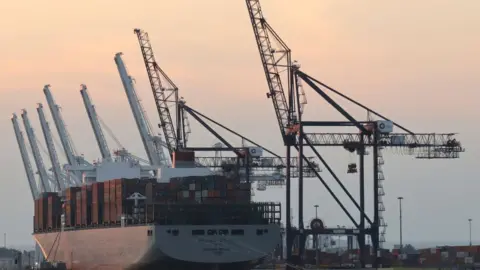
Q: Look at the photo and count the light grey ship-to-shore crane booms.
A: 6